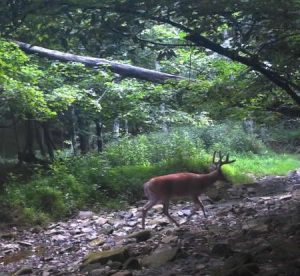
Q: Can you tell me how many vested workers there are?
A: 0